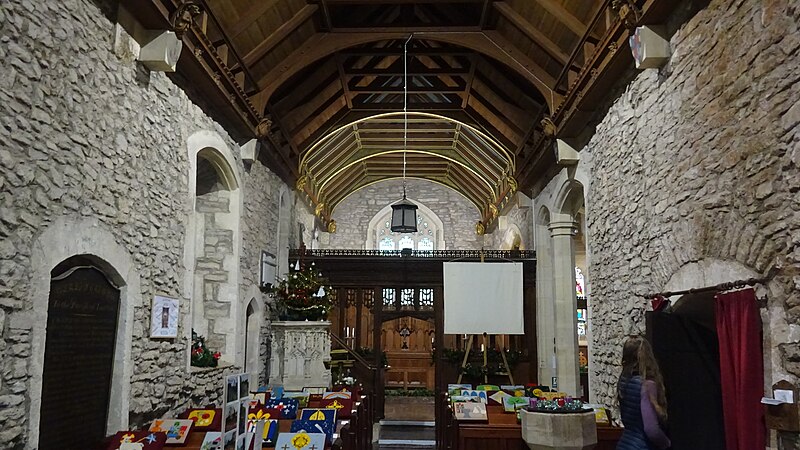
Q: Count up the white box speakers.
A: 4